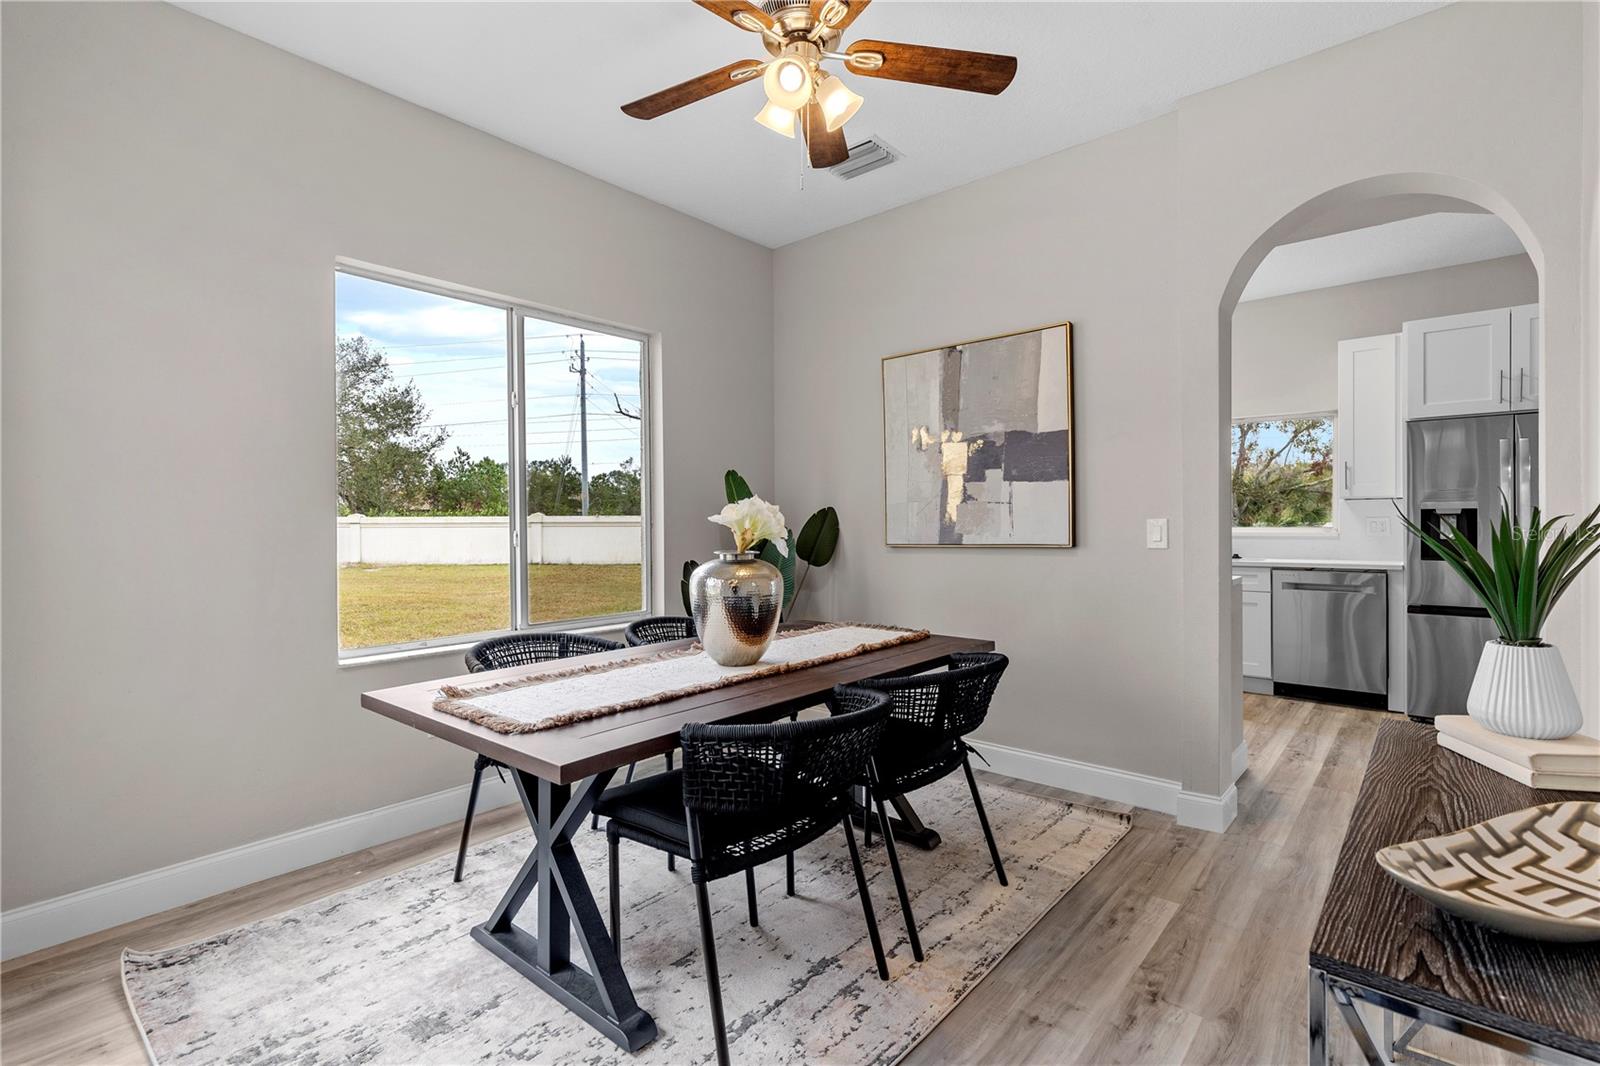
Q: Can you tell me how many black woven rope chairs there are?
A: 4